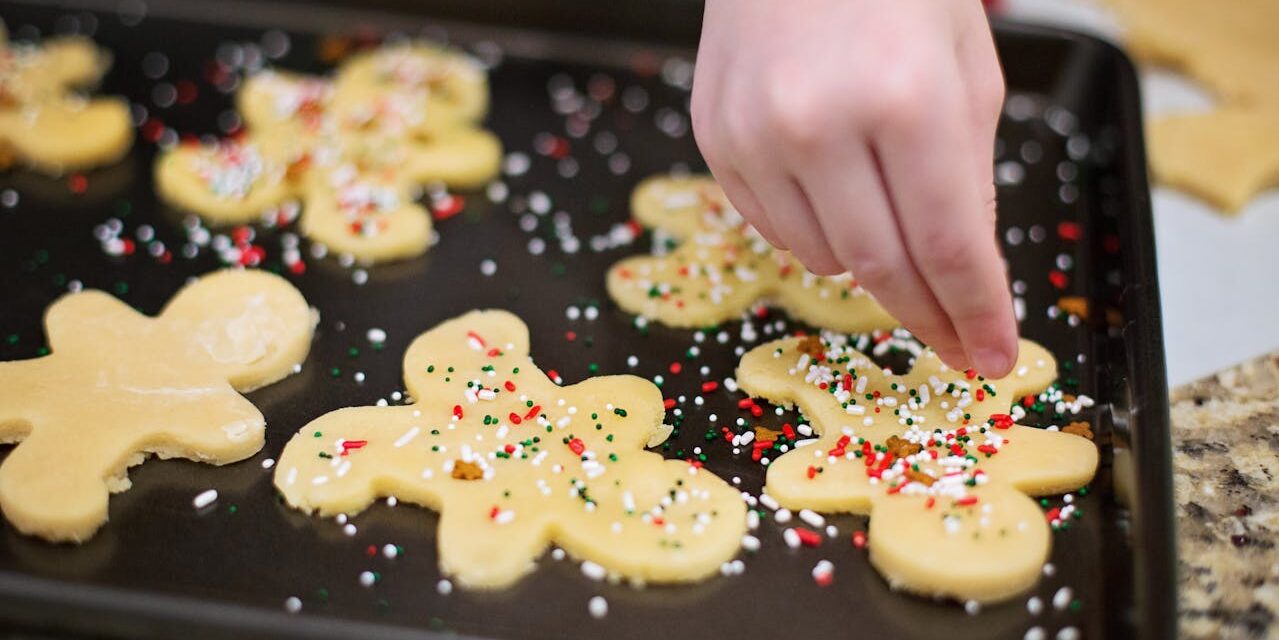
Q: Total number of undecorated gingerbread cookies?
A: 1